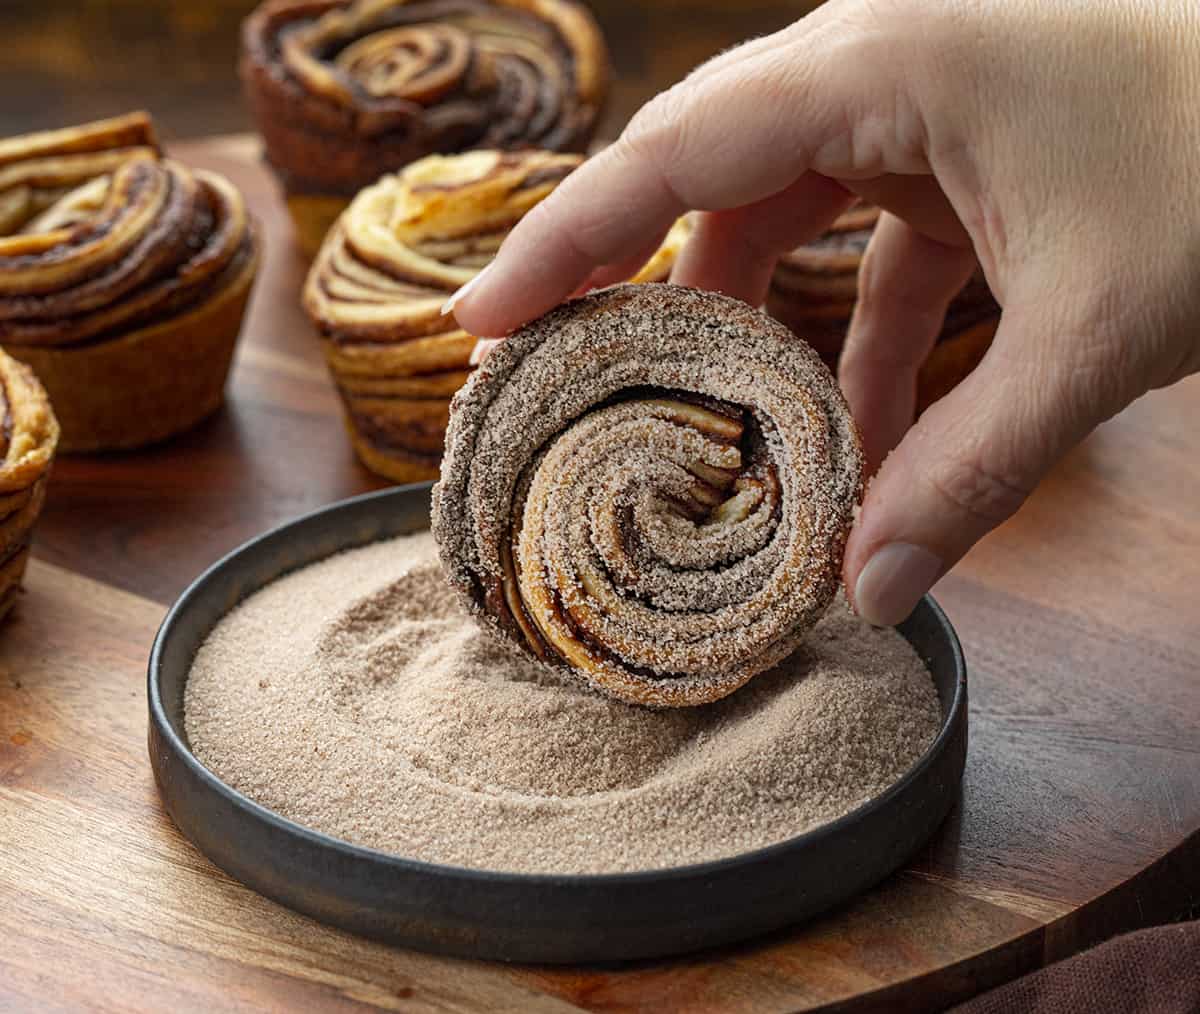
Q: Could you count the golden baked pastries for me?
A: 6